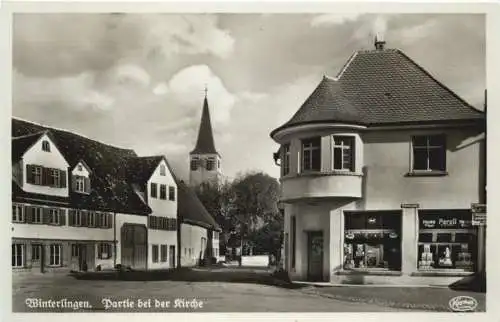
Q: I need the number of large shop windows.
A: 2